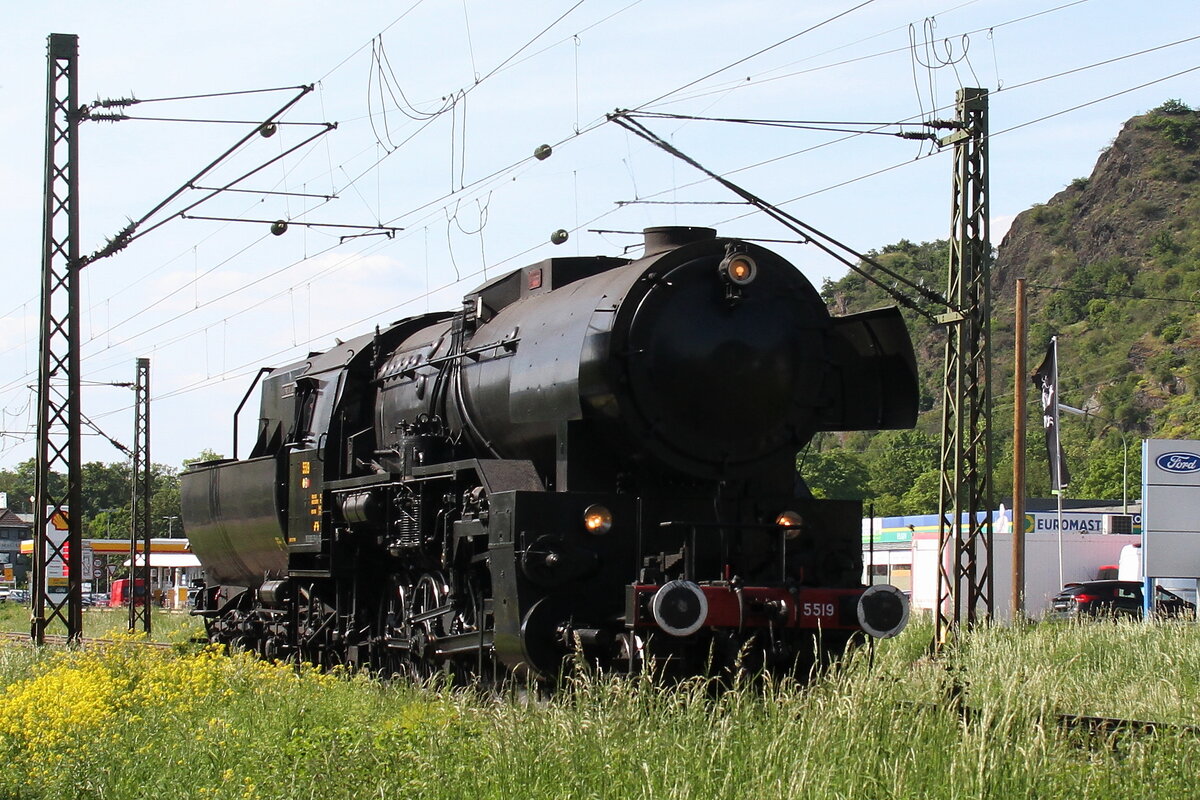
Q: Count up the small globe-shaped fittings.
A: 4